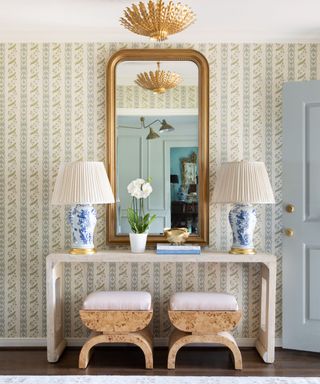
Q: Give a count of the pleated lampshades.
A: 2